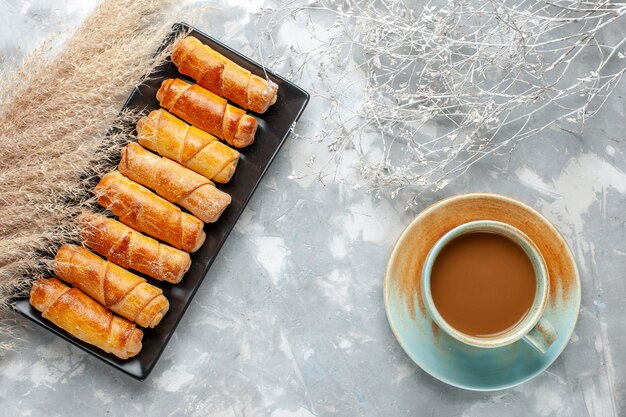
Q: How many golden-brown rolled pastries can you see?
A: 8